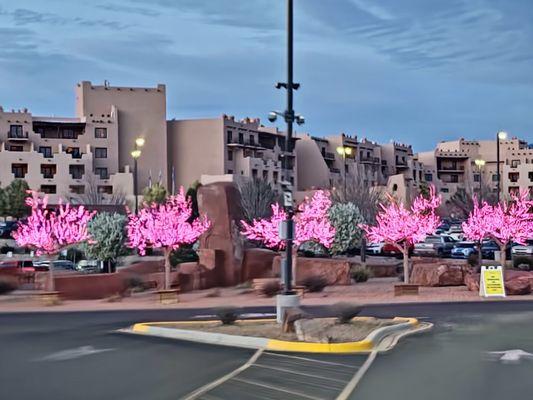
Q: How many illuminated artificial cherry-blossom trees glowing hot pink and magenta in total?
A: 5